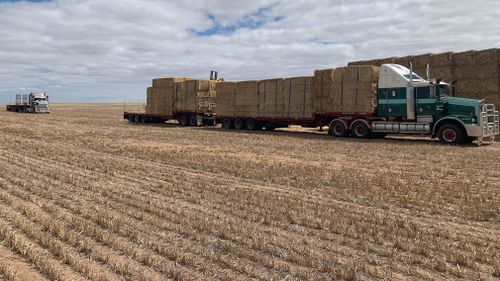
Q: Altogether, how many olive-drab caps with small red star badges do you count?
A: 0